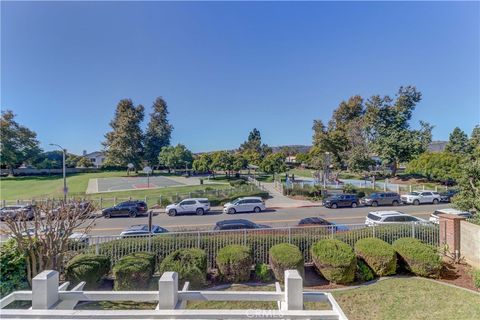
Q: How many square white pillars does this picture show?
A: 3